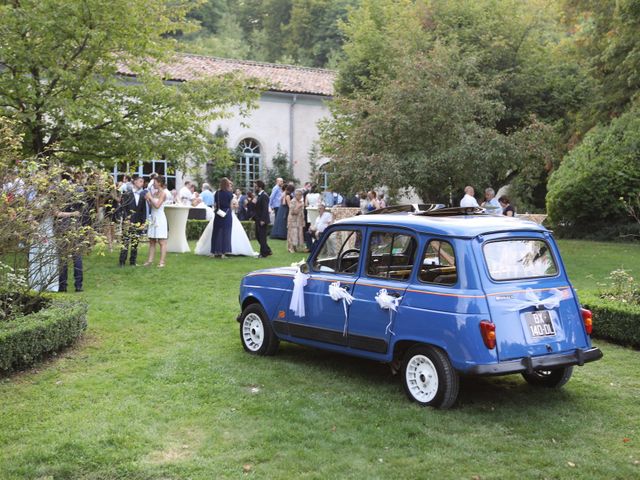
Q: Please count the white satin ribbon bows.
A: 4